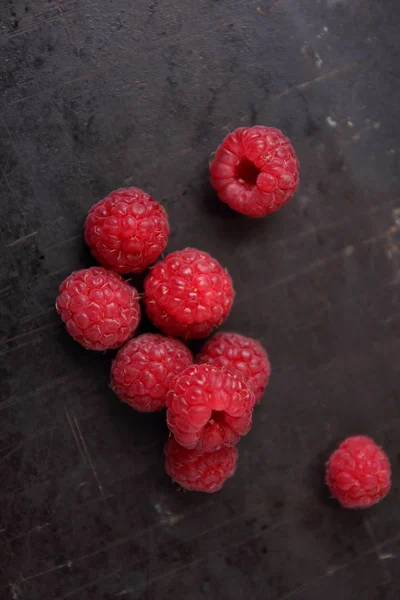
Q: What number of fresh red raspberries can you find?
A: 9